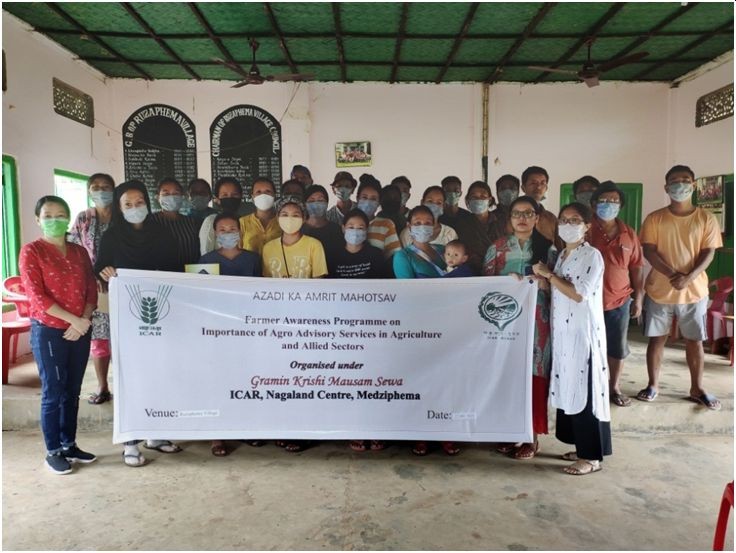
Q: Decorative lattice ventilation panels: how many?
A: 2